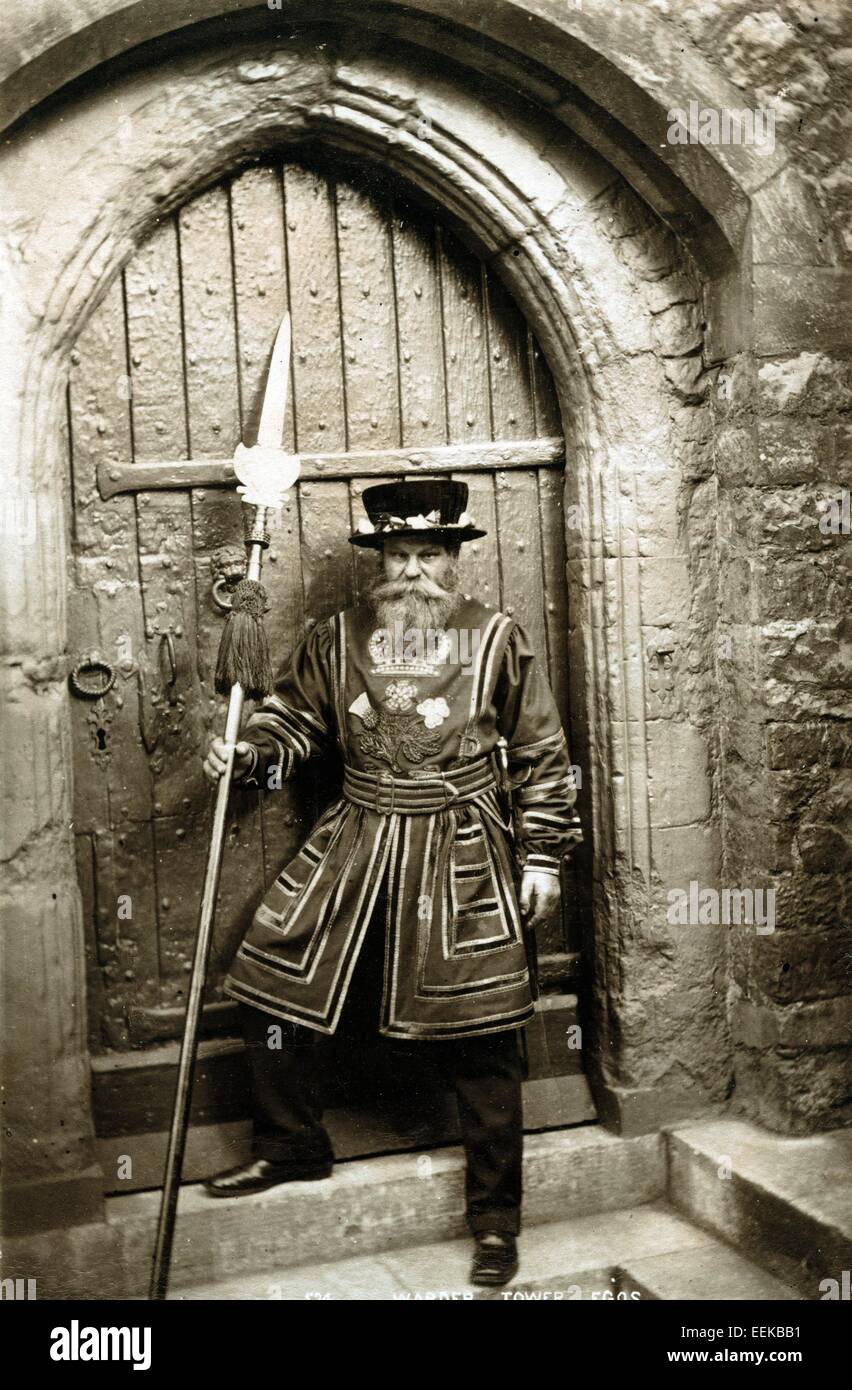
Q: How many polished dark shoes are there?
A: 2